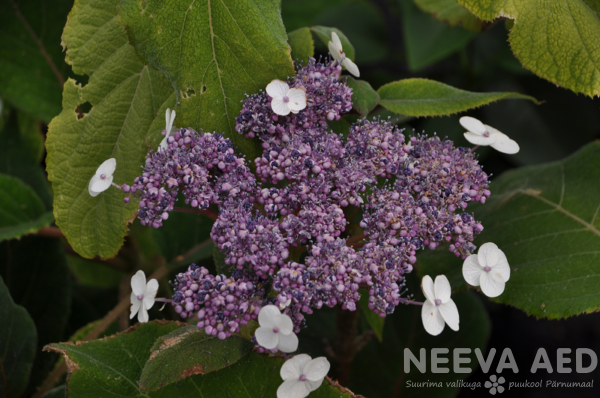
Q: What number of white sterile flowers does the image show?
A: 10